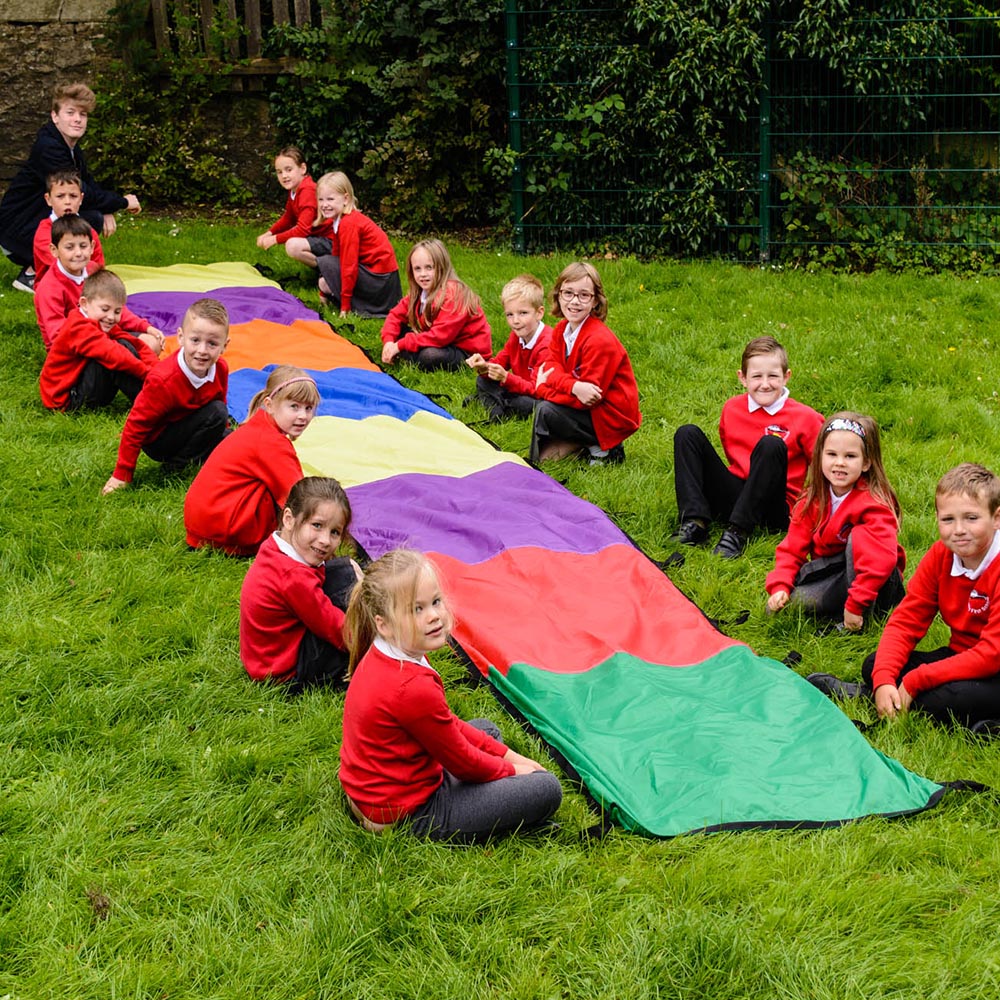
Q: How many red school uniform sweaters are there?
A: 15